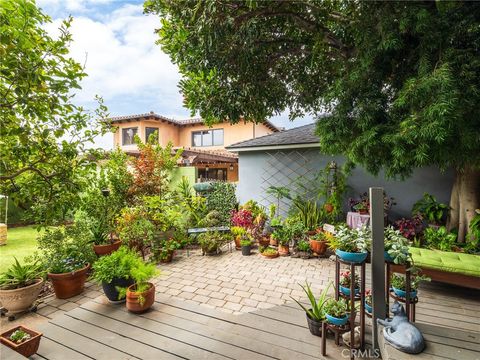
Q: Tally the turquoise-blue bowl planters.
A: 6